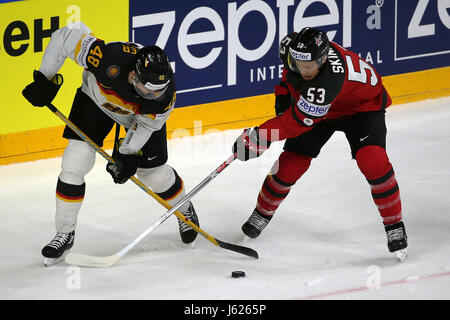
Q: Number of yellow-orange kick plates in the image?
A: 1